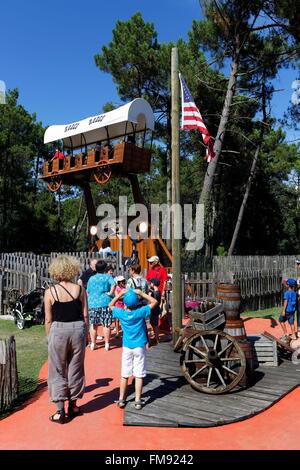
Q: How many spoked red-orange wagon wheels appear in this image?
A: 2